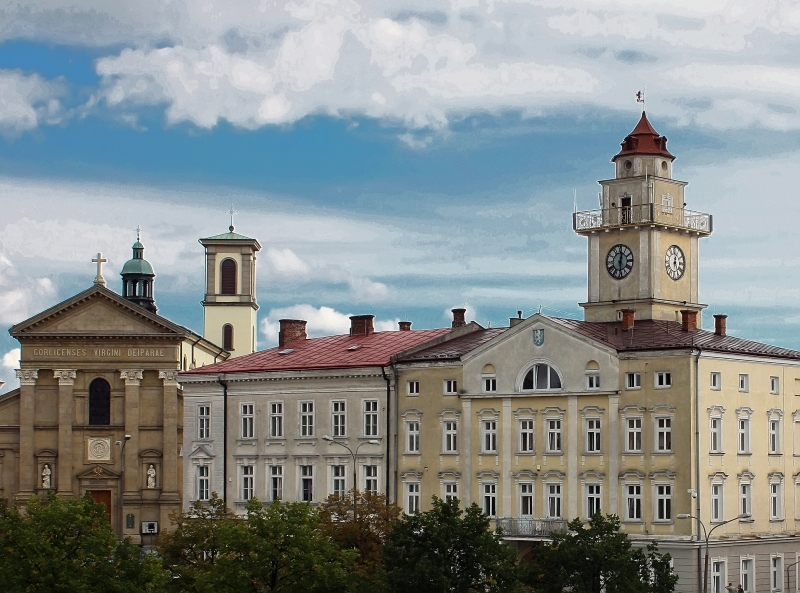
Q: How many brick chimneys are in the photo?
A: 7